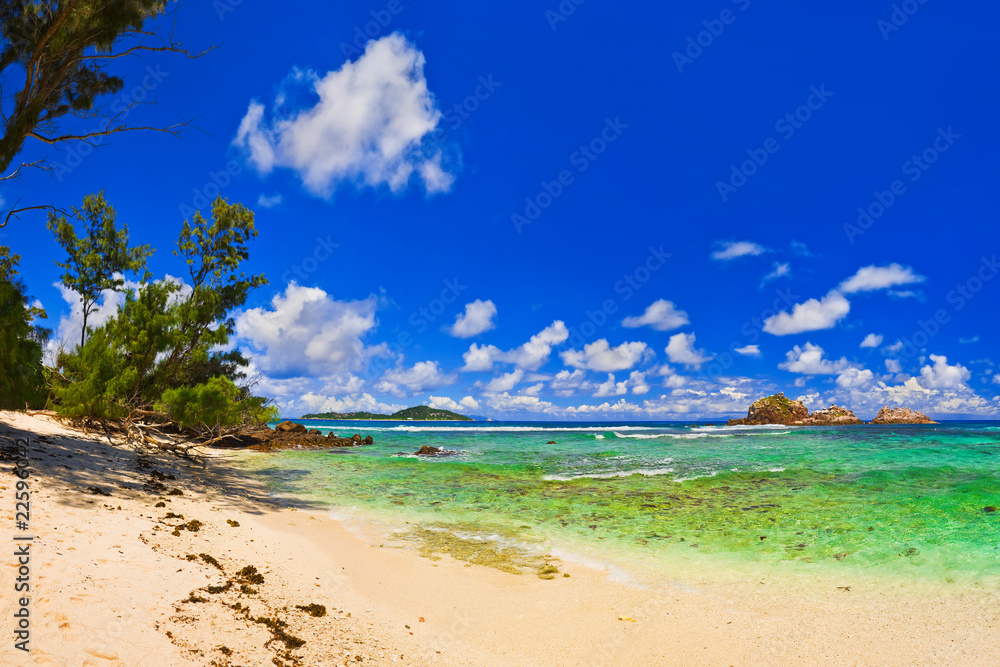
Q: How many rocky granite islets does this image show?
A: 3